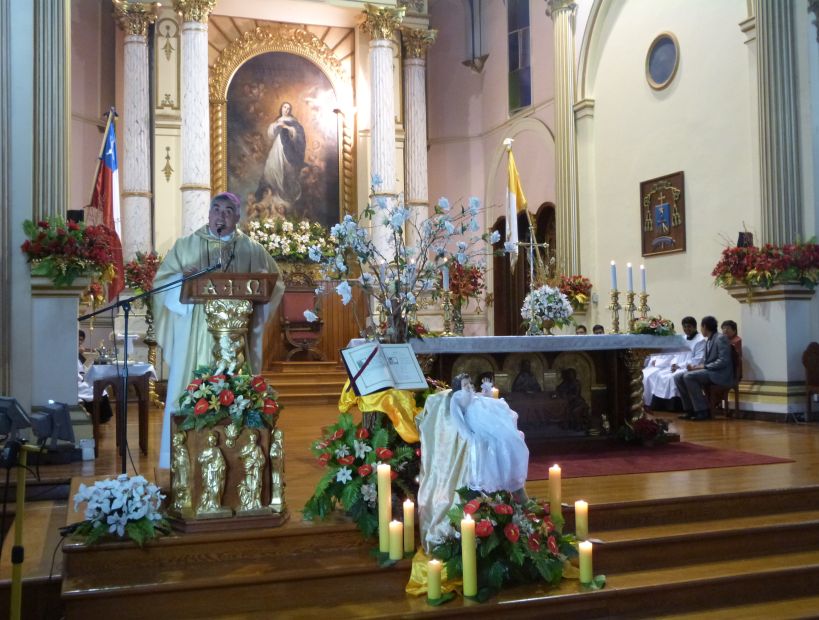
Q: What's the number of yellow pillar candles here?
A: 8